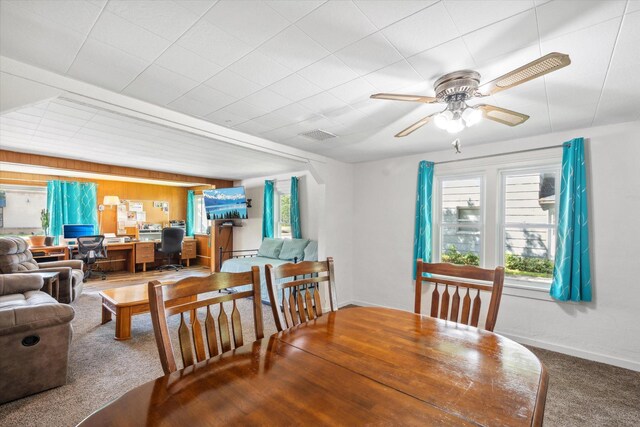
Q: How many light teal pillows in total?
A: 2